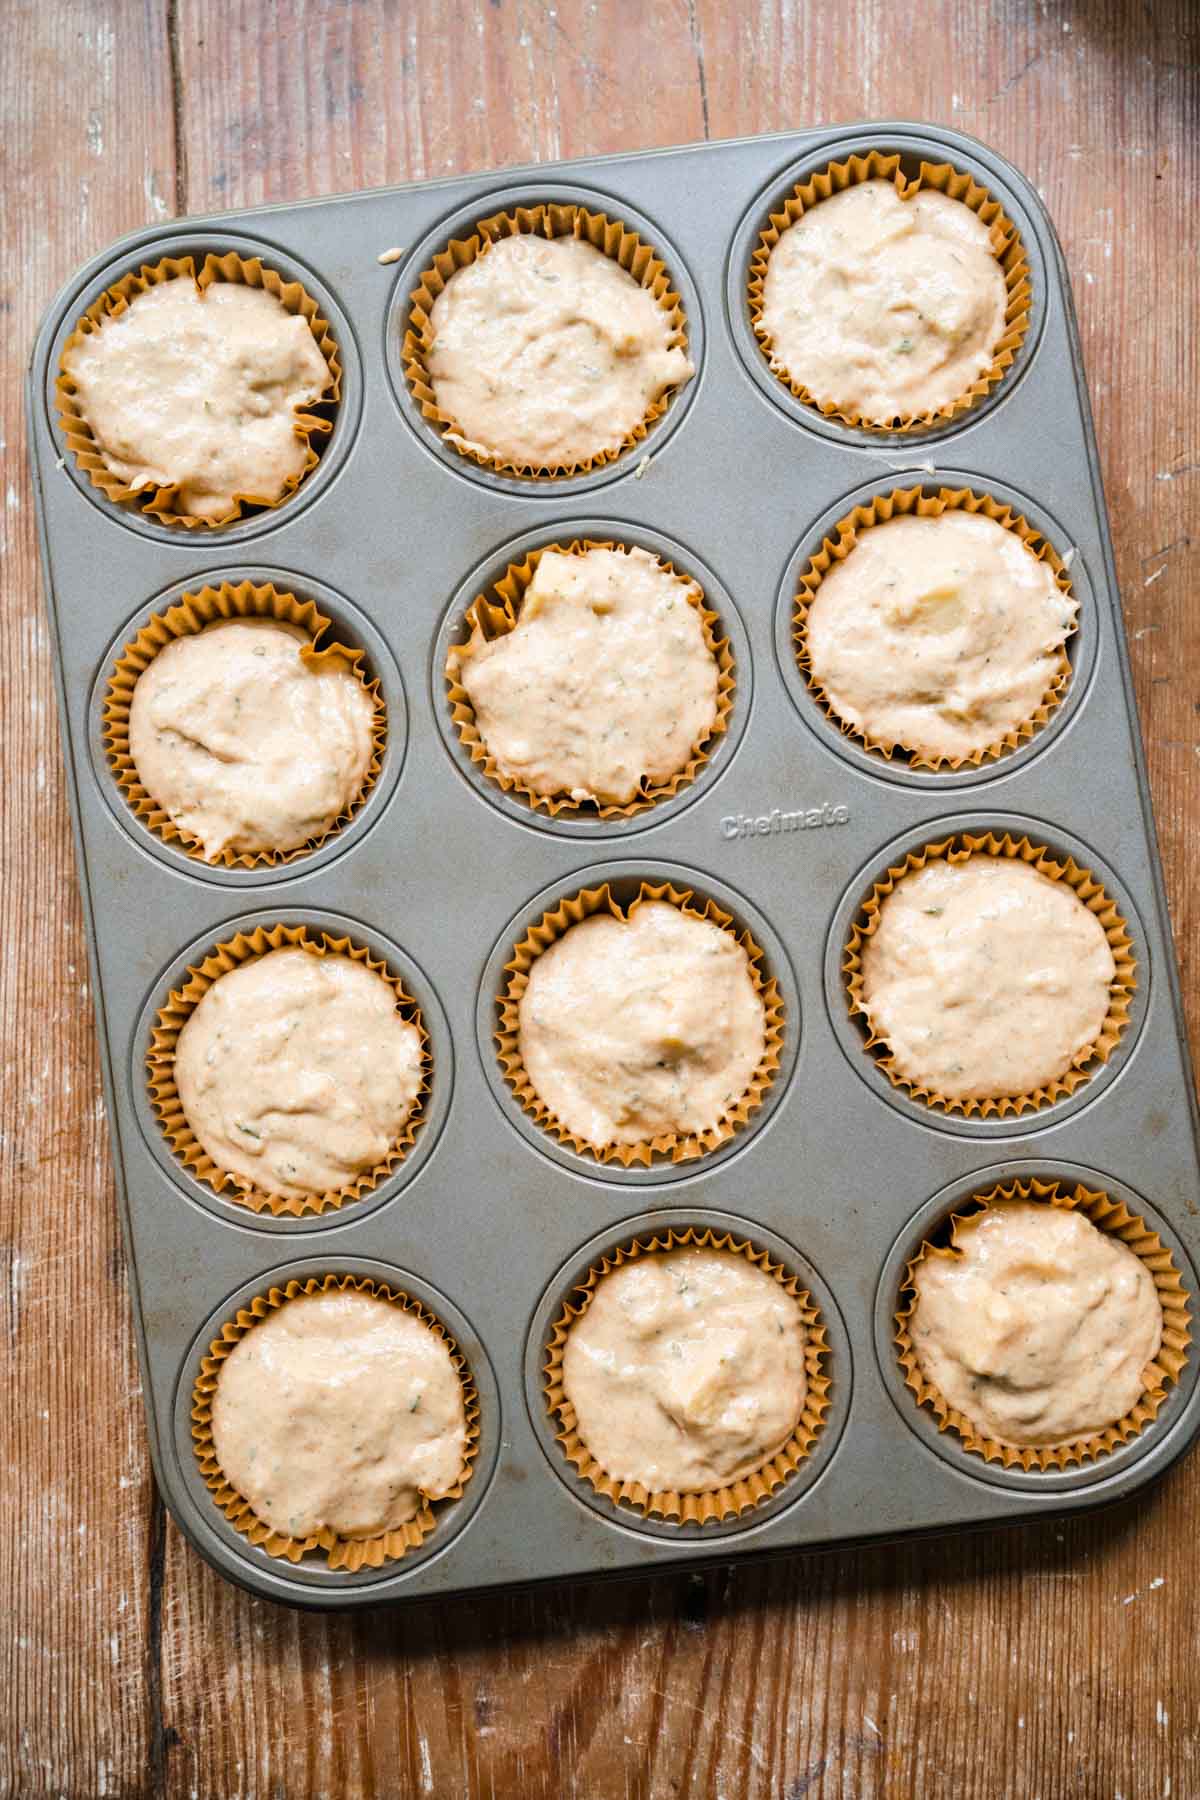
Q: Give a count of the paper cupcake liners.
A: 12